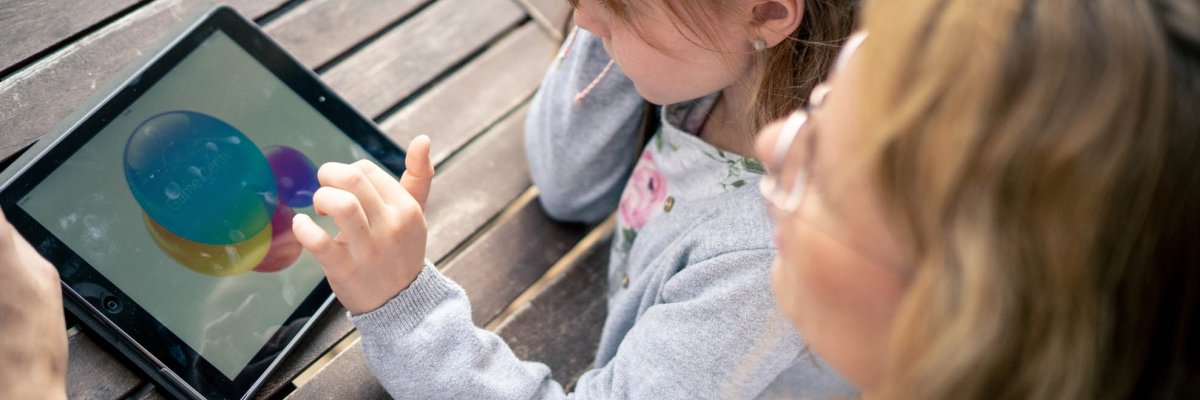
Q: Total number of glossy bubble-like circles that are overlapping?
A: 4